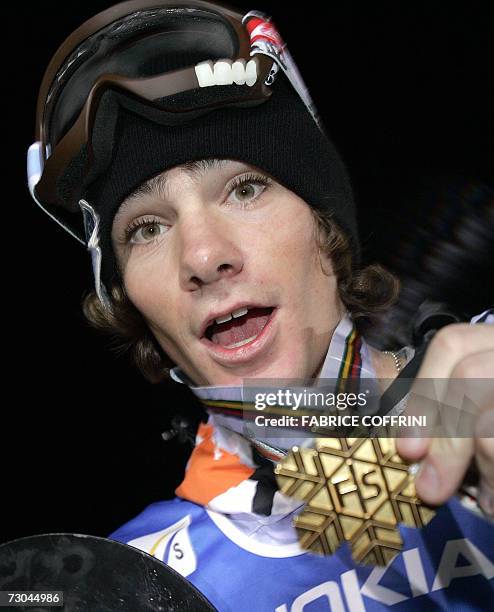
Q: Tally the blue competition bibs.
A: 1